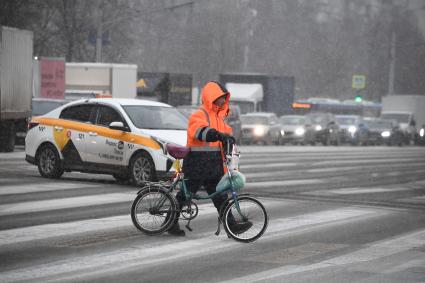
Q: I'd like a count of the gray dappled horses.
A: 0